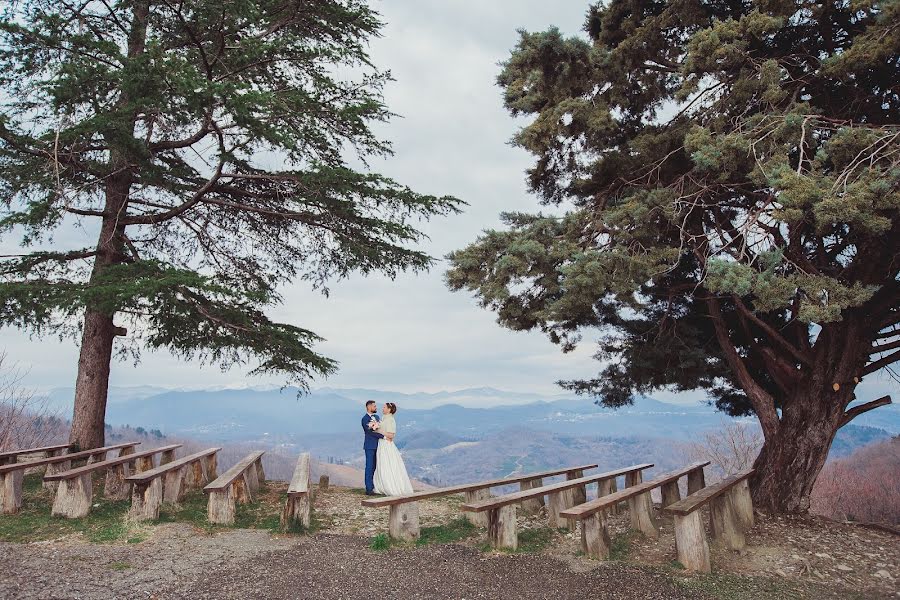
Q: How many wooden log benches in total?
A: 10